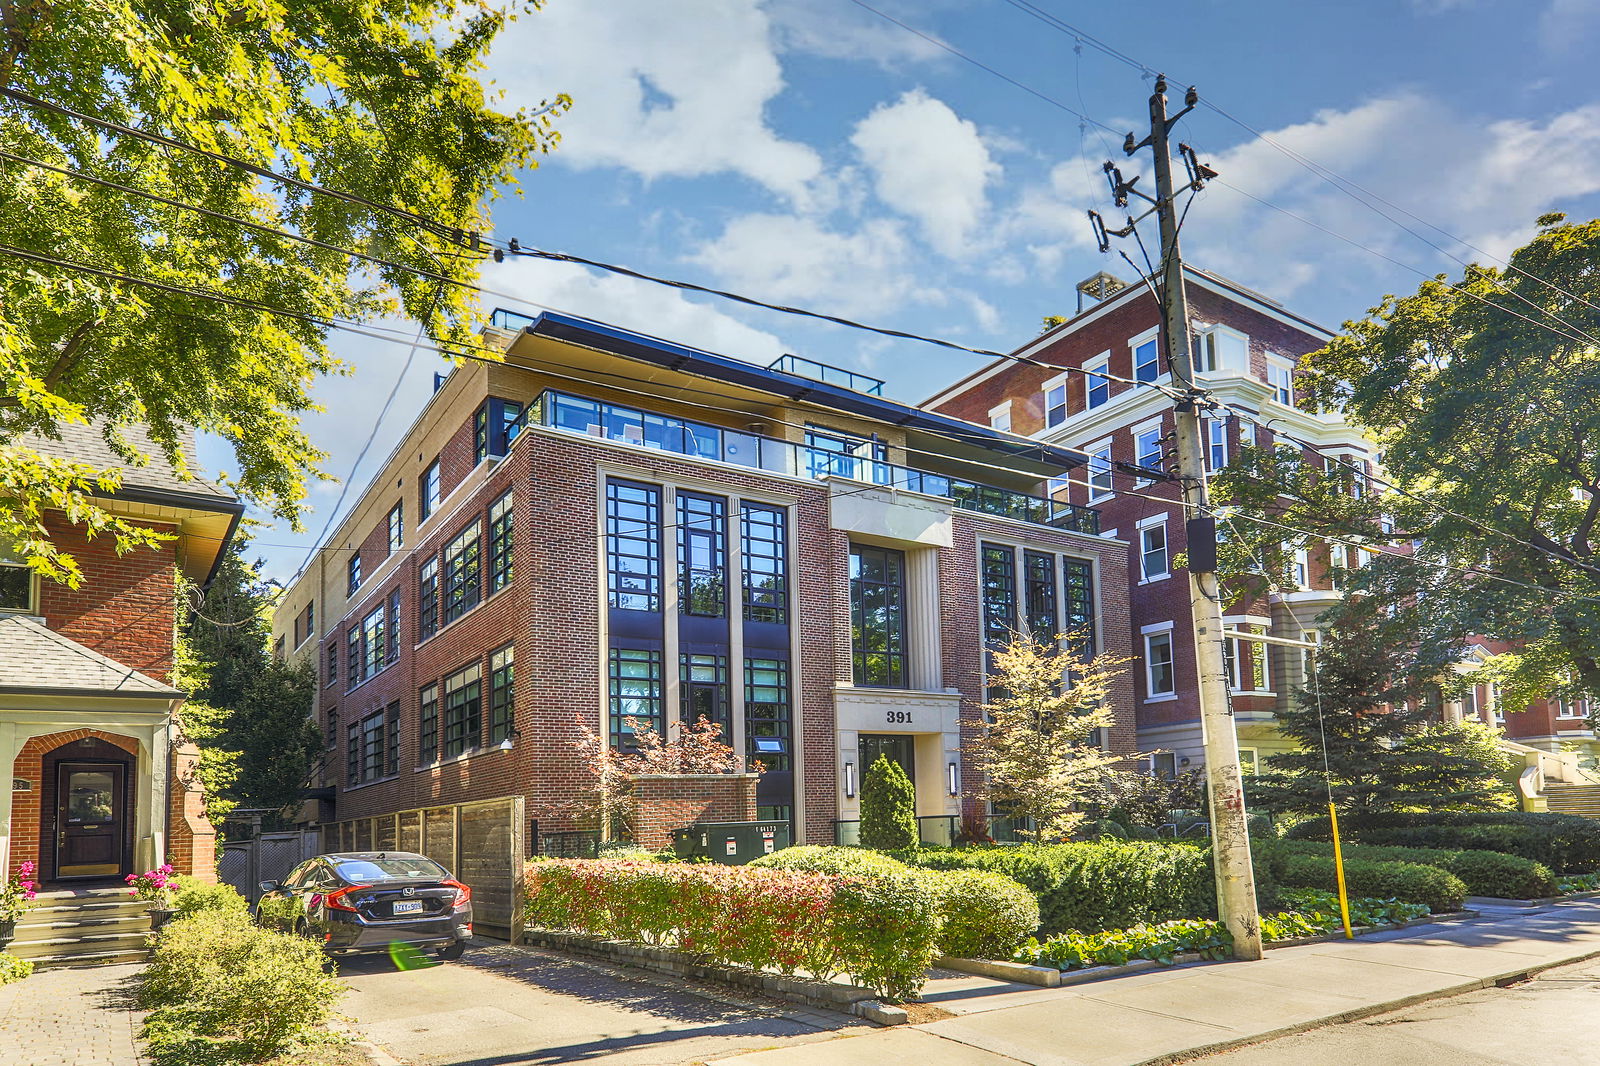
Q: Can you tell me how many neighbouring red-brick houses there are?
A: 2